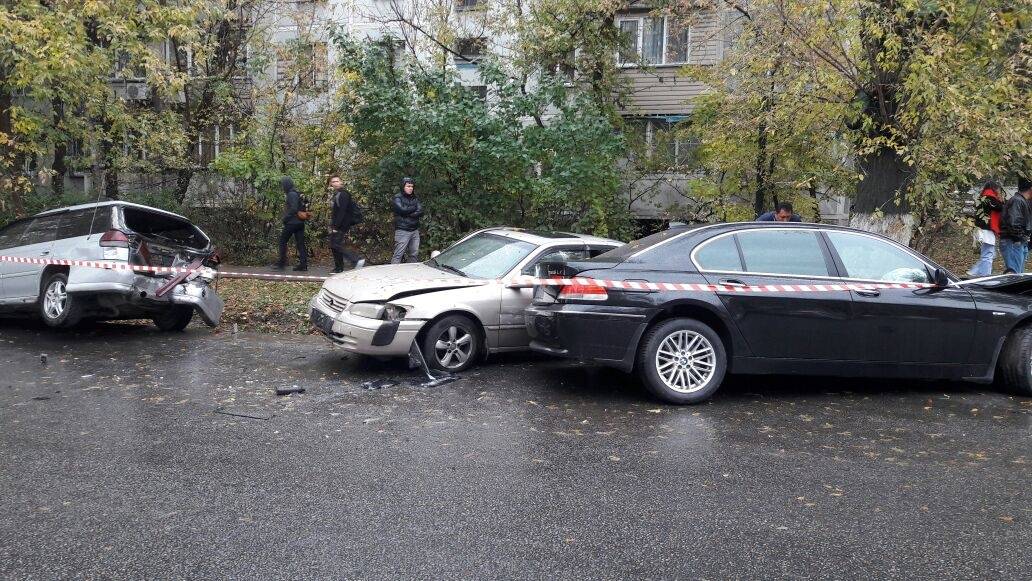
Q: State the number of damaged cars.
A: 3